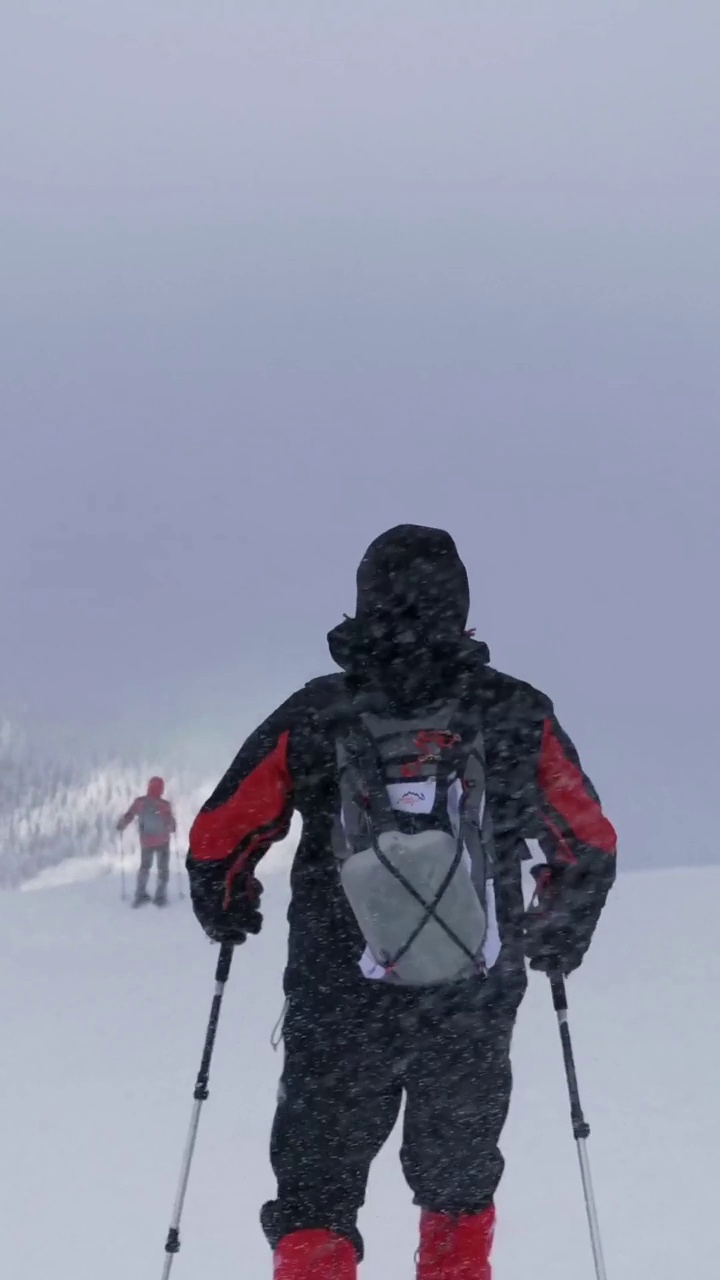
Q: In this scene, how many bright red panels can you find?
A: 2